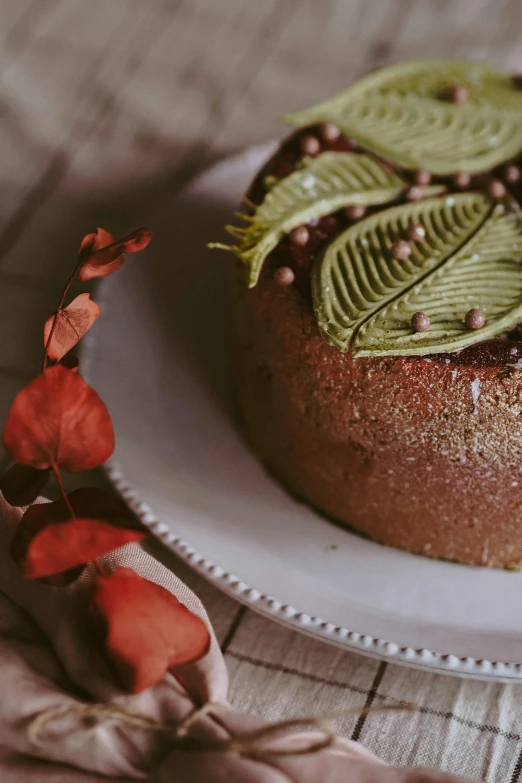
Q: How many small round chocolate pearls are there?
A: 15